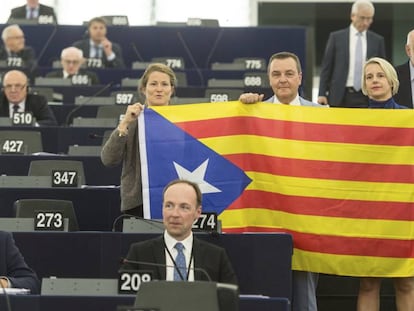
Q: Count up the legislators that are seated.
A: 7